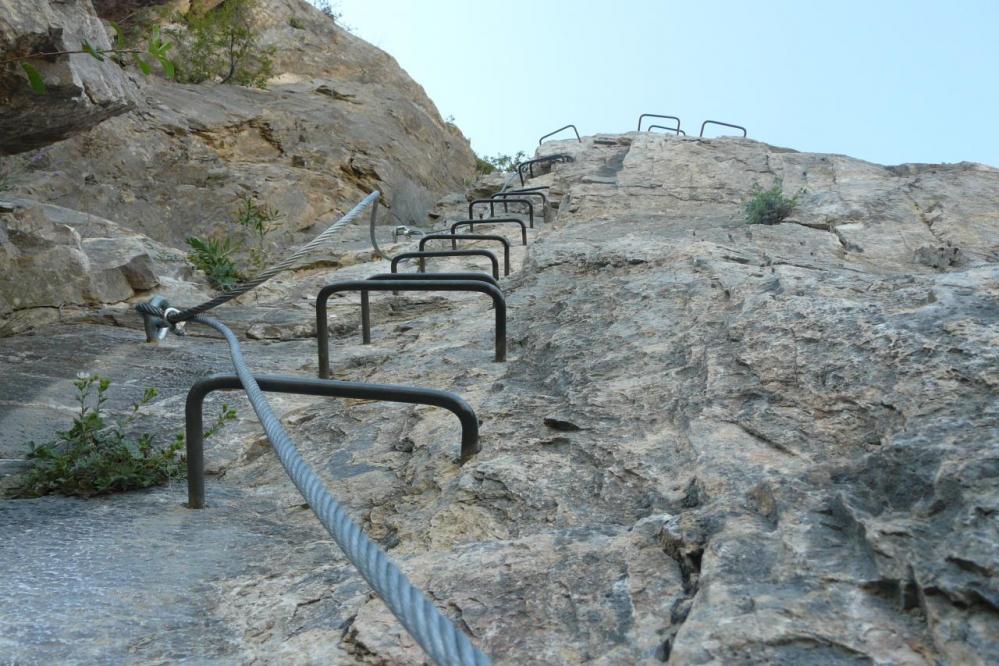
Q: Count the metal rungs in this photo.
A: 15